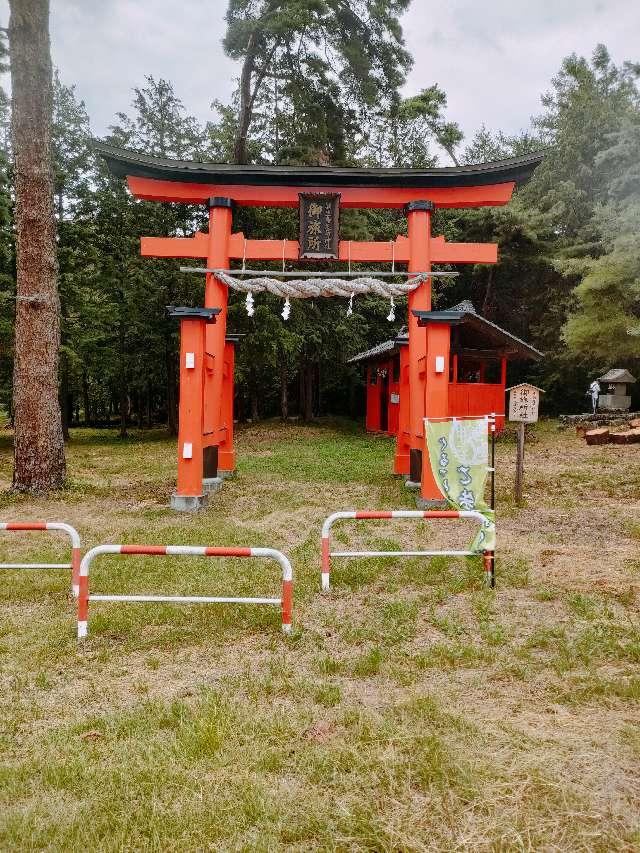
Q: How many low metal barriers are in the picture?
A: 3